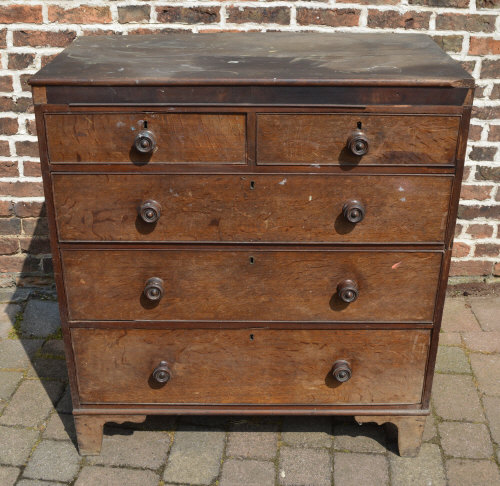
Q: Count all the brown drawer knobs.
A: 8